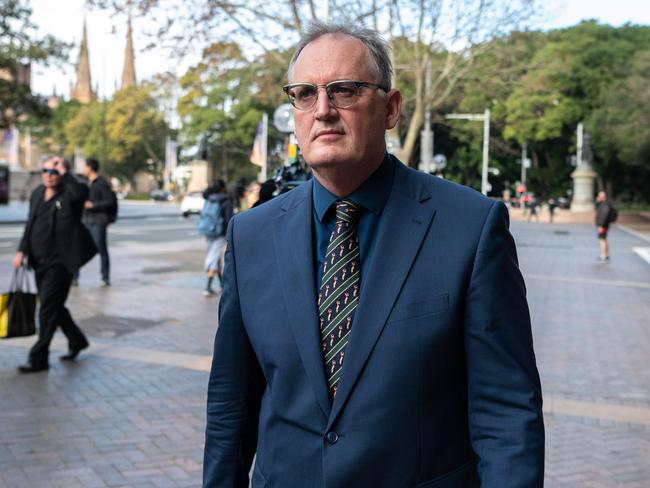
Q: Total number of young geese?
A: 0